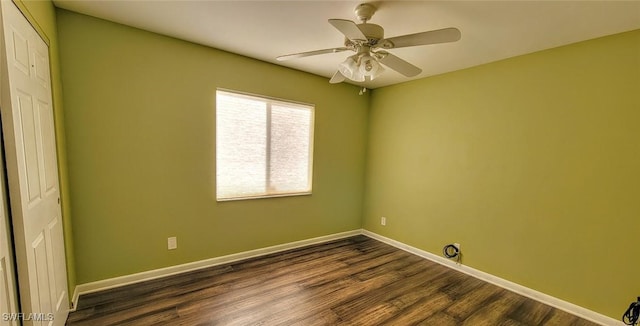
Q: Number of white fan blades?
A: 5